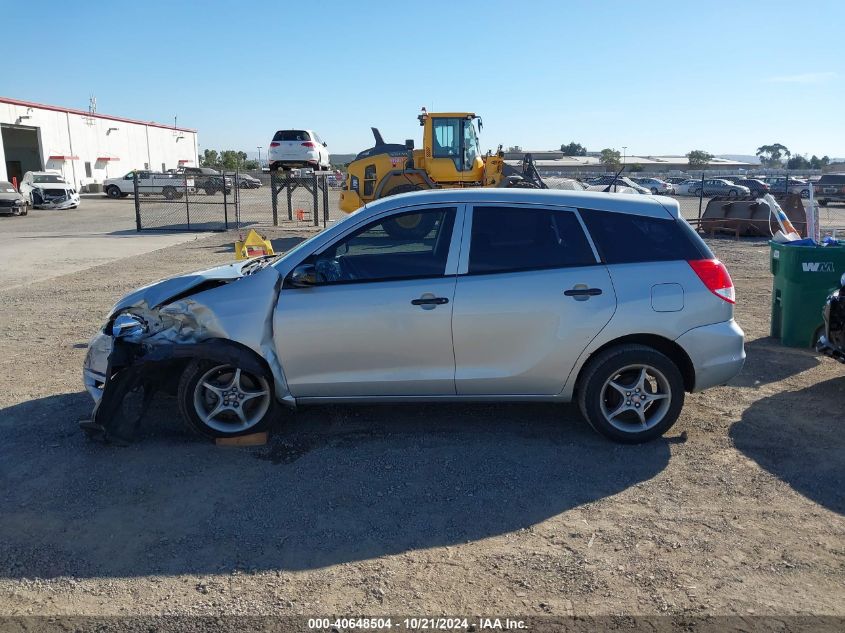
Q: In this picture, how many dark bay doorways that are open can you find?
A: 1